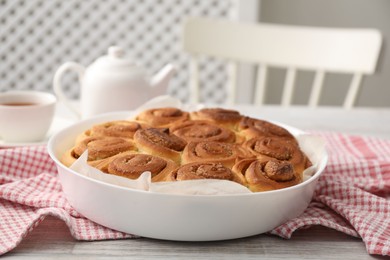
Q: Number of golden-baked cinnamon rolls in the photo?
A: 12